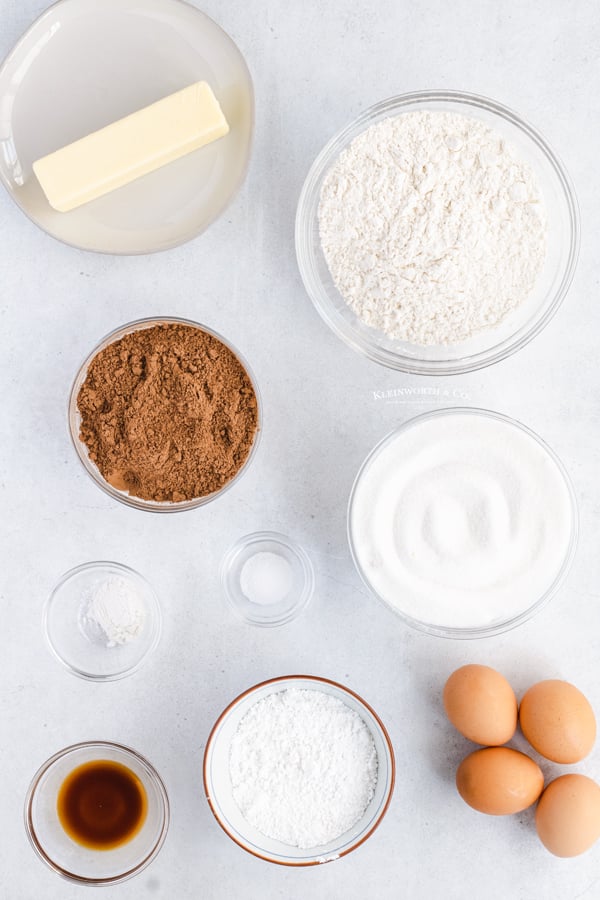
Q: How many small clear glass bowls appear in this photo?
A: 3